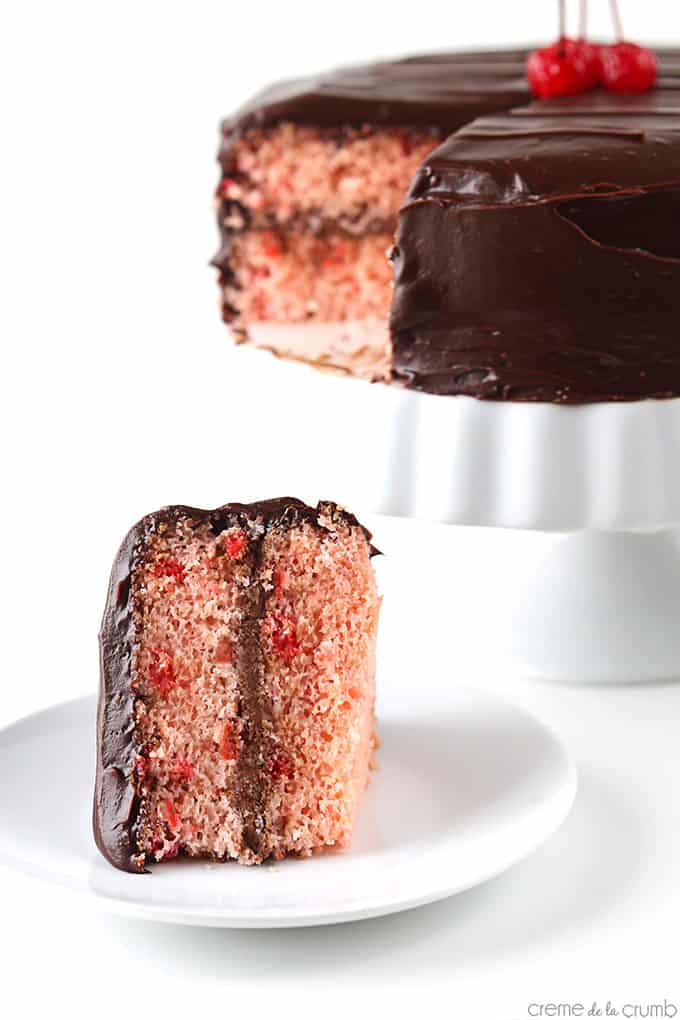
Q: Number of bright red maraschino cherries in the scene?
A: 3